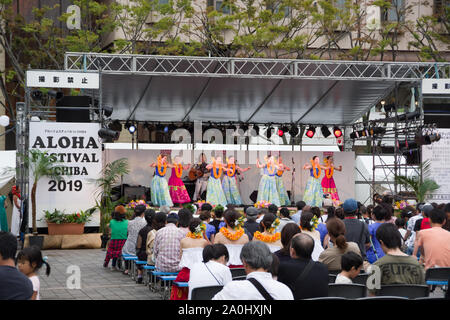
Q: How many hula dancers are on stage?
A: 8